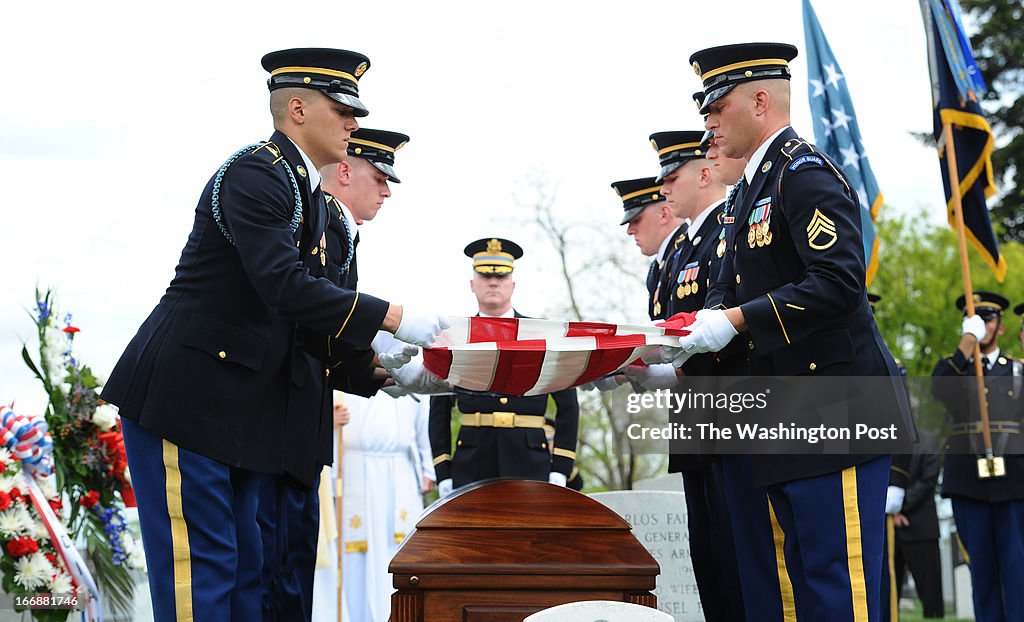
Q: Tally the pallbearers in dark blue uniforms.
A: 6